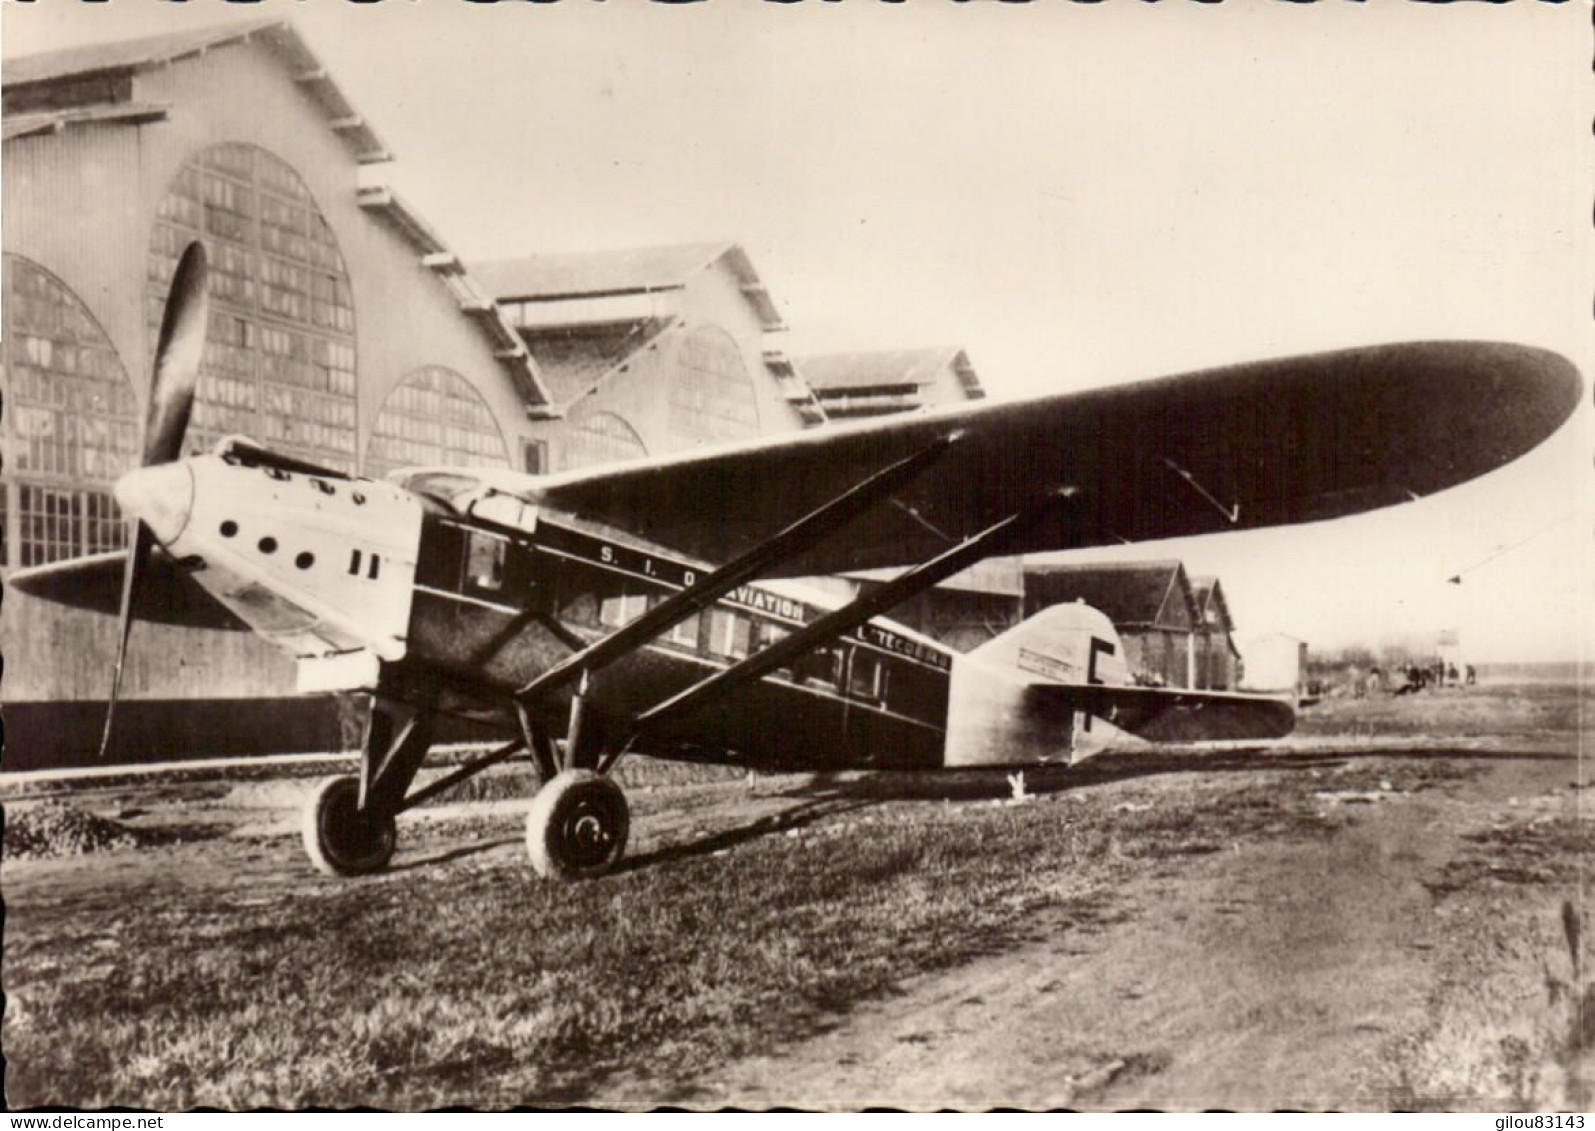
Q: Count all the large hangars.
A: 3